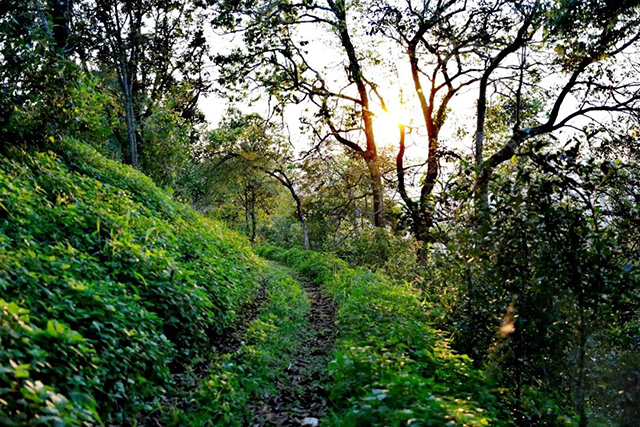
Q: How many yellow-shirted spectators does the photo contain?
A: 0